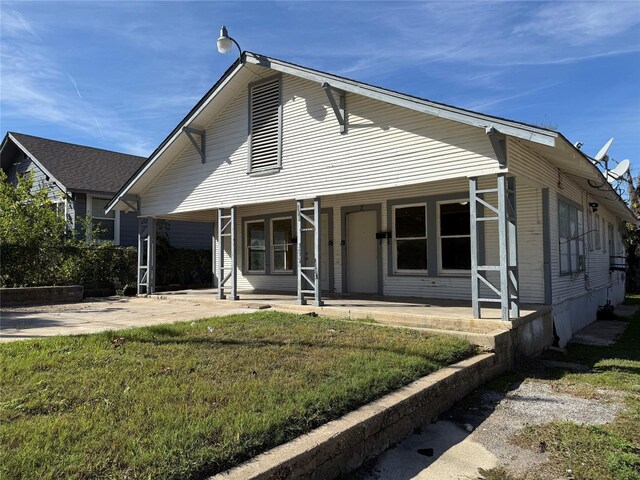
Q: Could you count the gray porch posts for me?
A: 4